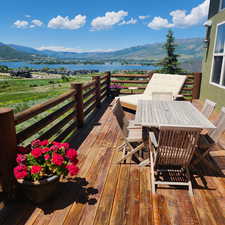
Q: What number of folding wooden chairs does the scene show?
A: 6